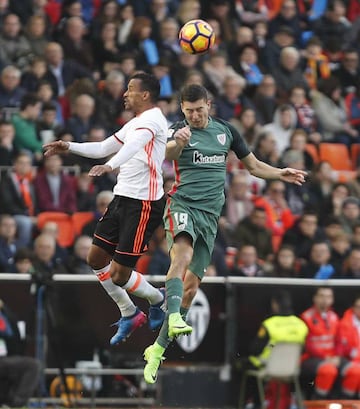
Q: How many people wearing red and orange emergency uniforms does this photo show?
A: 2